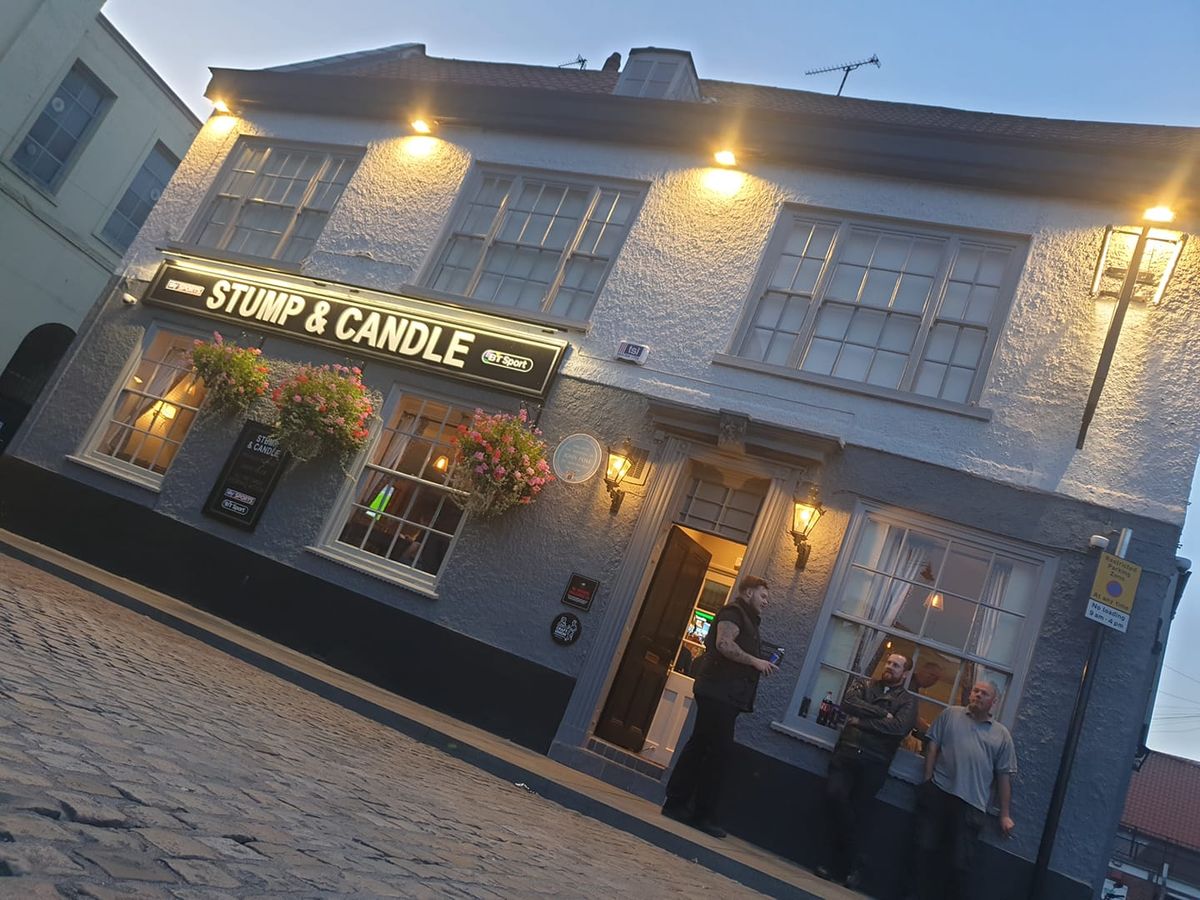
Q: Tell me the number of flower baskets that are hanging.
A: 3